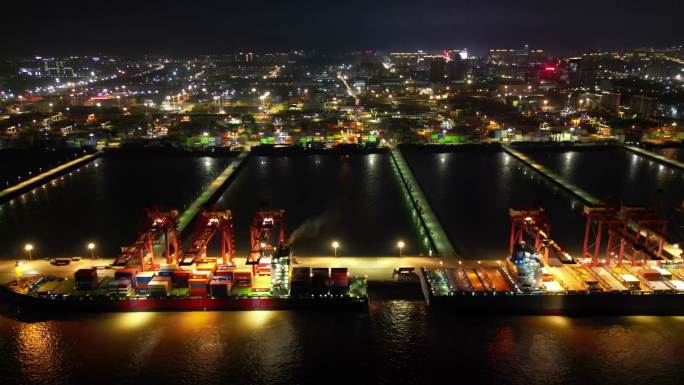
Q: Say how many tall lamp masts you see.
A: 4